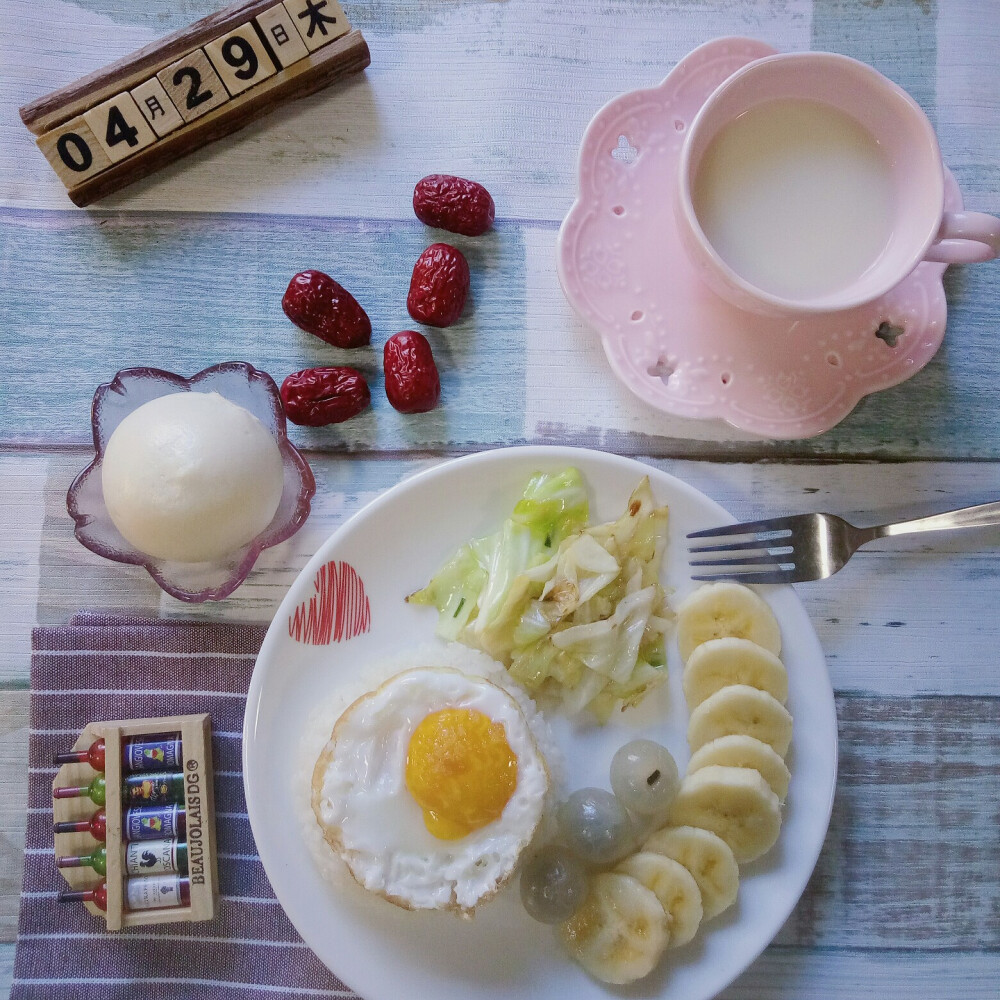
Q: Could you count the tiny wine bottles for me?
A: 5